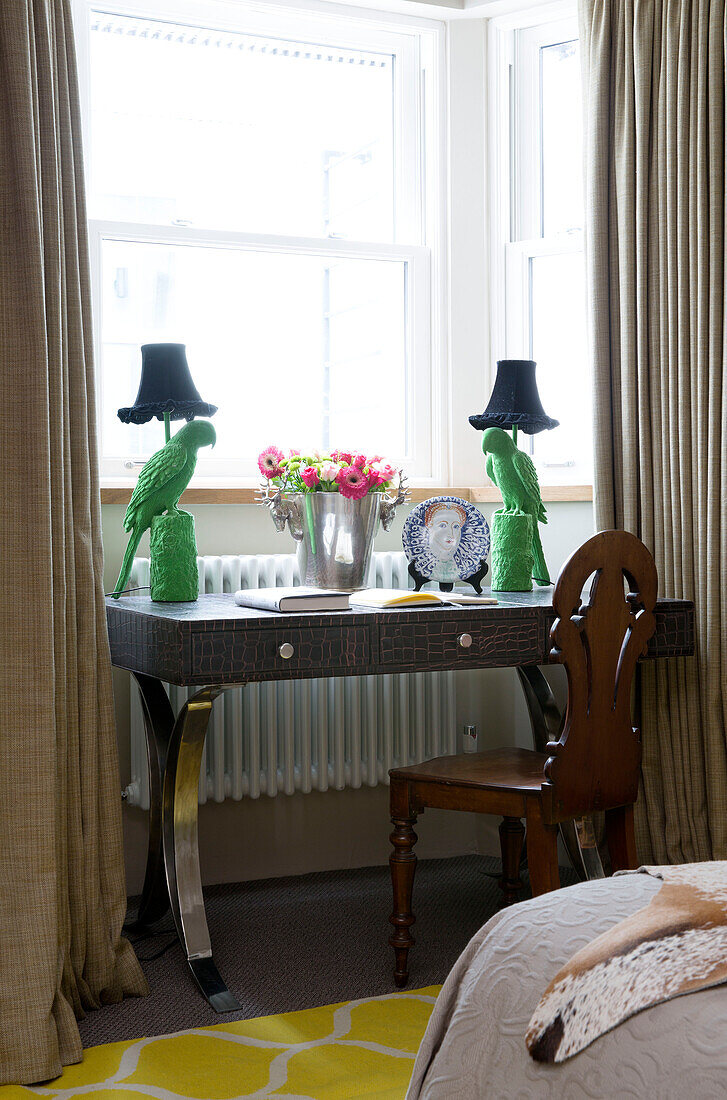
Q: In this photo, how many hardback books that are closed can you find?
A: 1